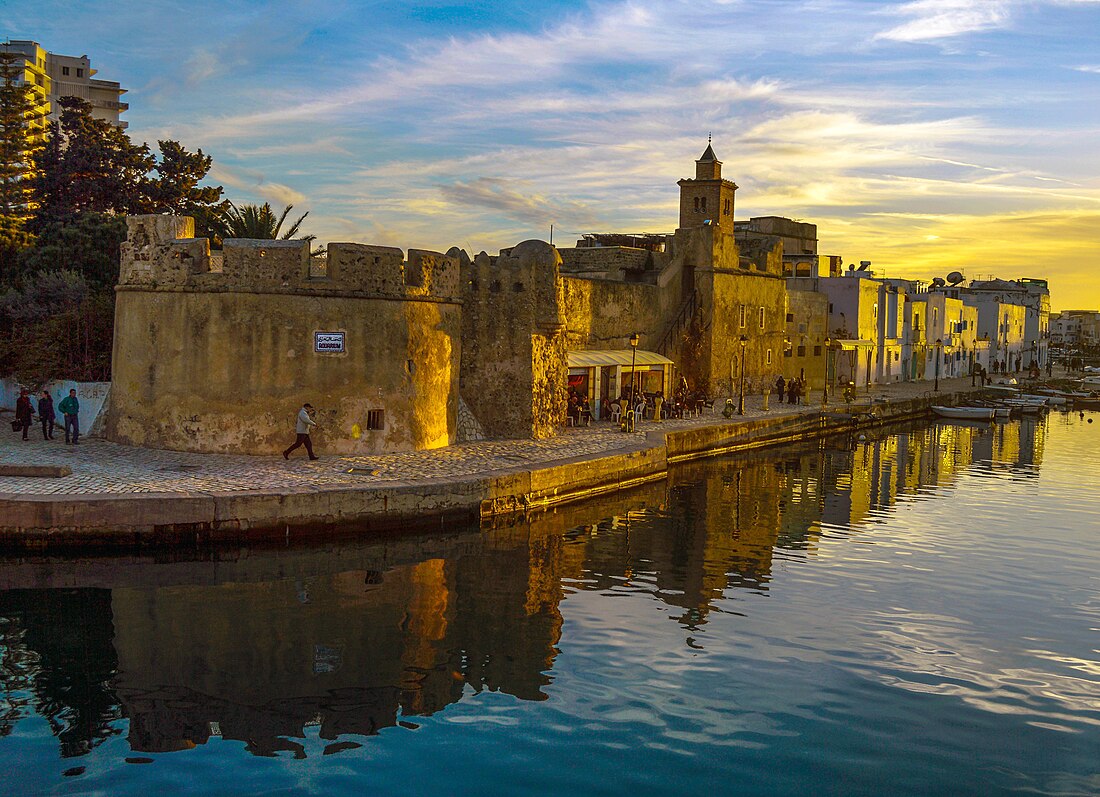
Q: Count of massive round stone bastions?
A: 1